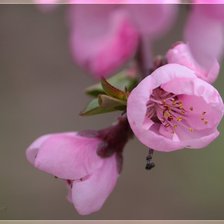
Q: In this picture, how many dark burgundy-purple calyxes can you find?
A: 1